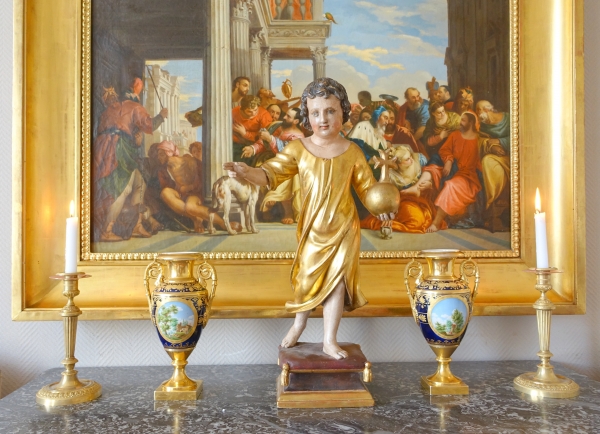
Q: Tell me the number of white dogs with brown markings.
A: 1